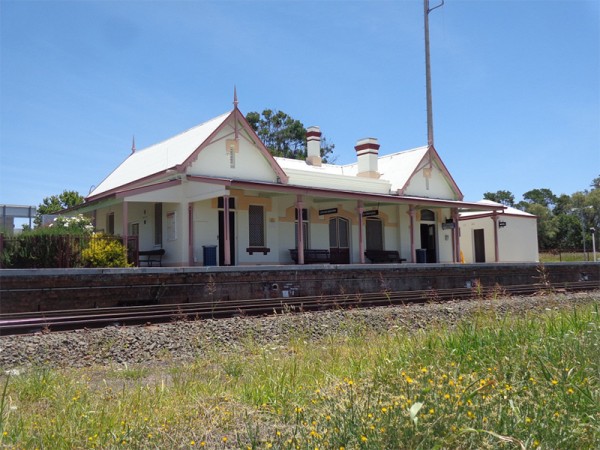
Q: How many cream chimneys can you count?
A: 2